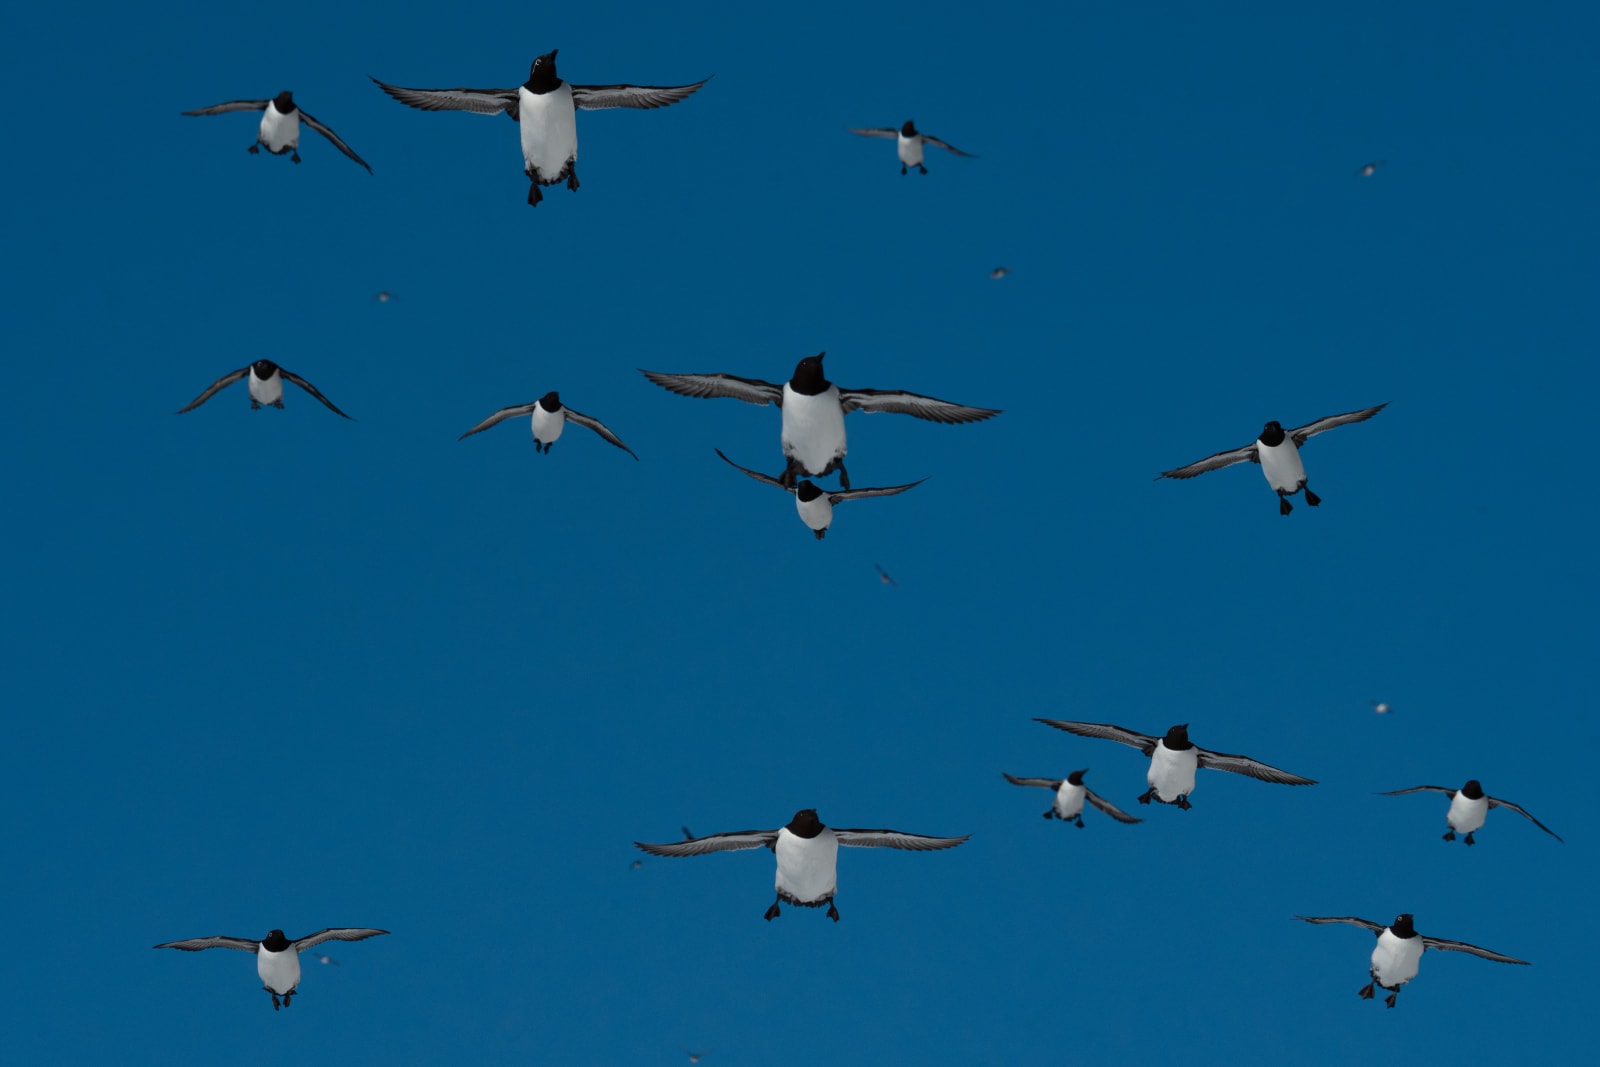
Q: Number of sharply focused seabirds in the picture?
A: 14